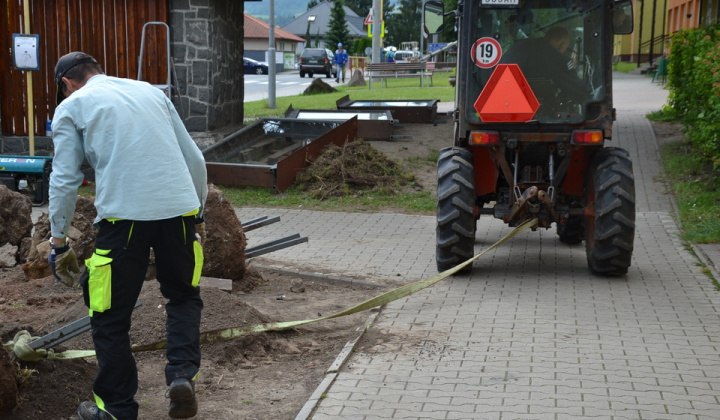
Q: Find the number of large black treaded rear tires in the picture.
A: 2